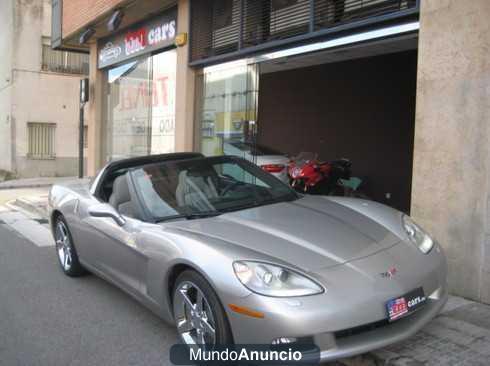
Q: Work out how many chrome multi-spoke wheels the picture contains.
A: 2